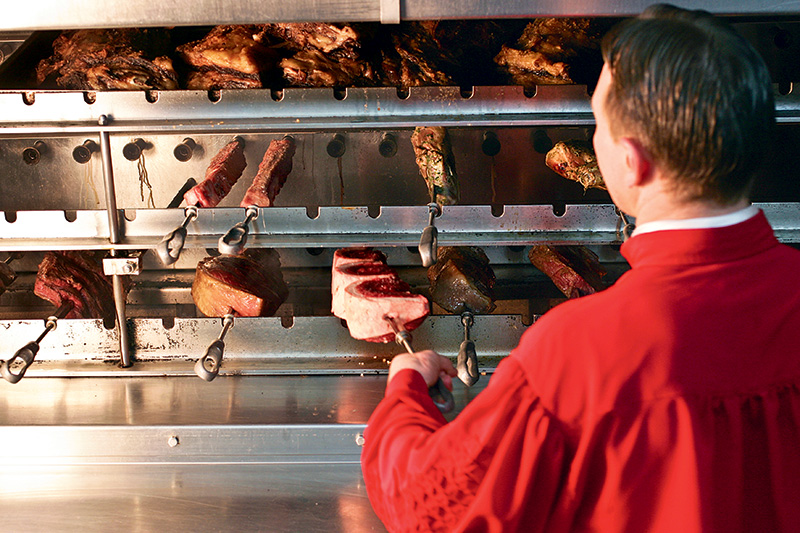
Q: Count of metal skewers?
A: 8